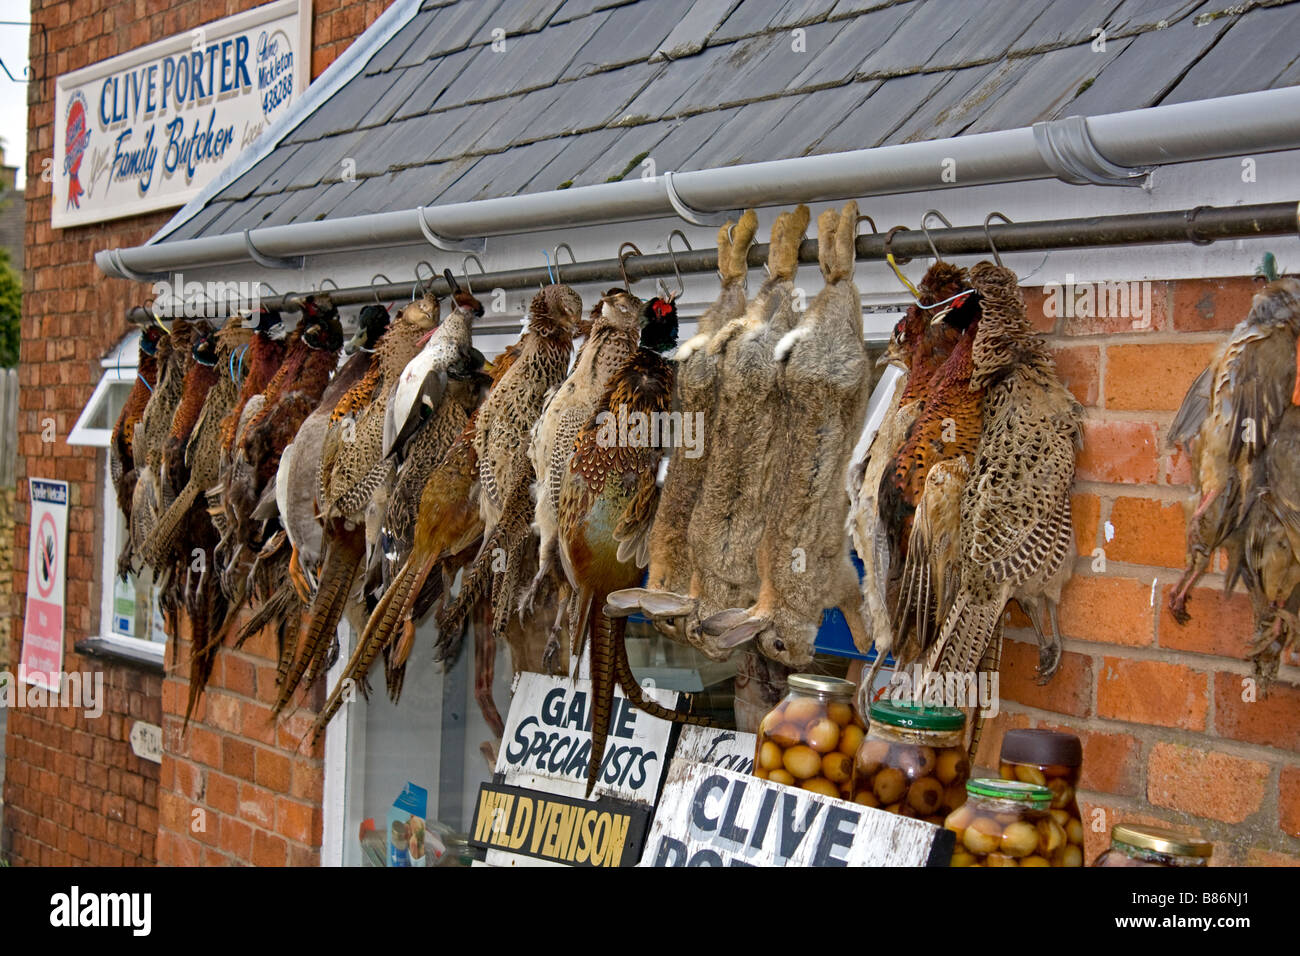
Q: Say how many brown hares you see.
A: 3